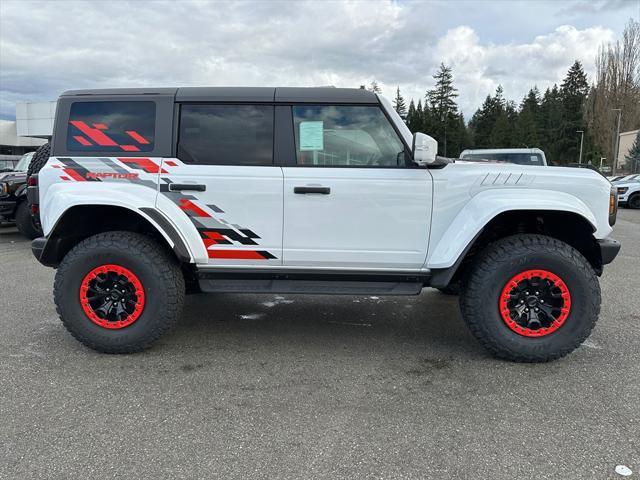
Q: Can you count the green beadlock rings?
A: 0